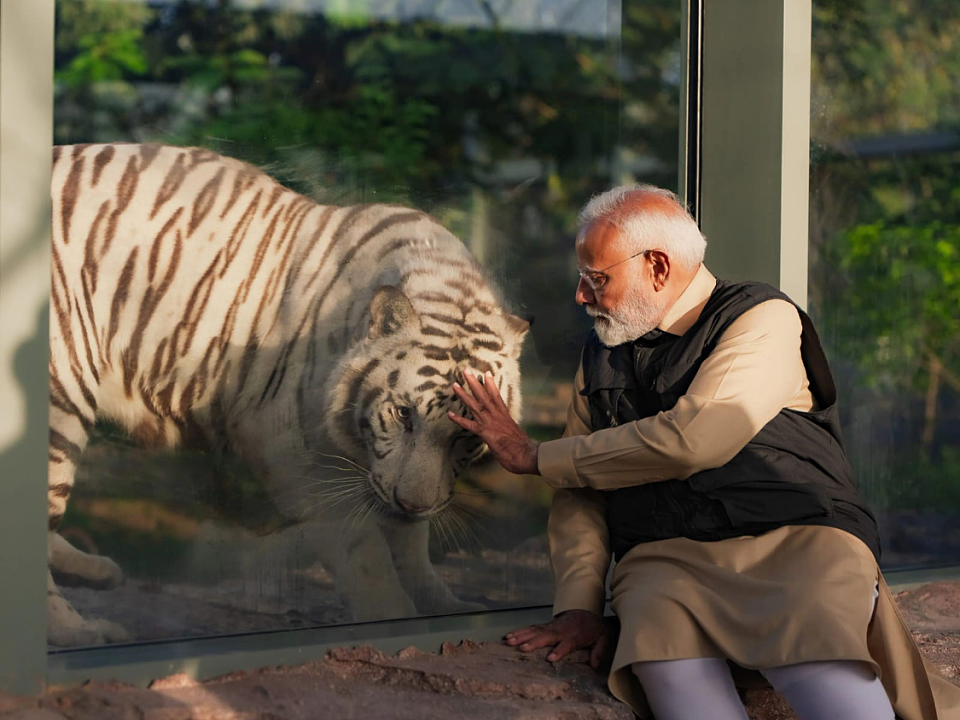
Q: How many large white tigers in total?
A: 1